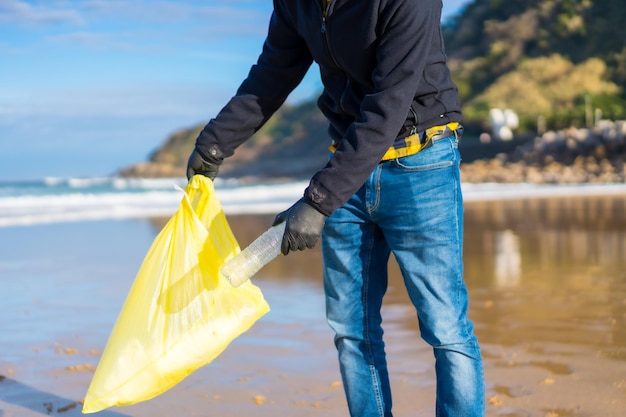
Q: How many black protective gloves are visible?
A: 2